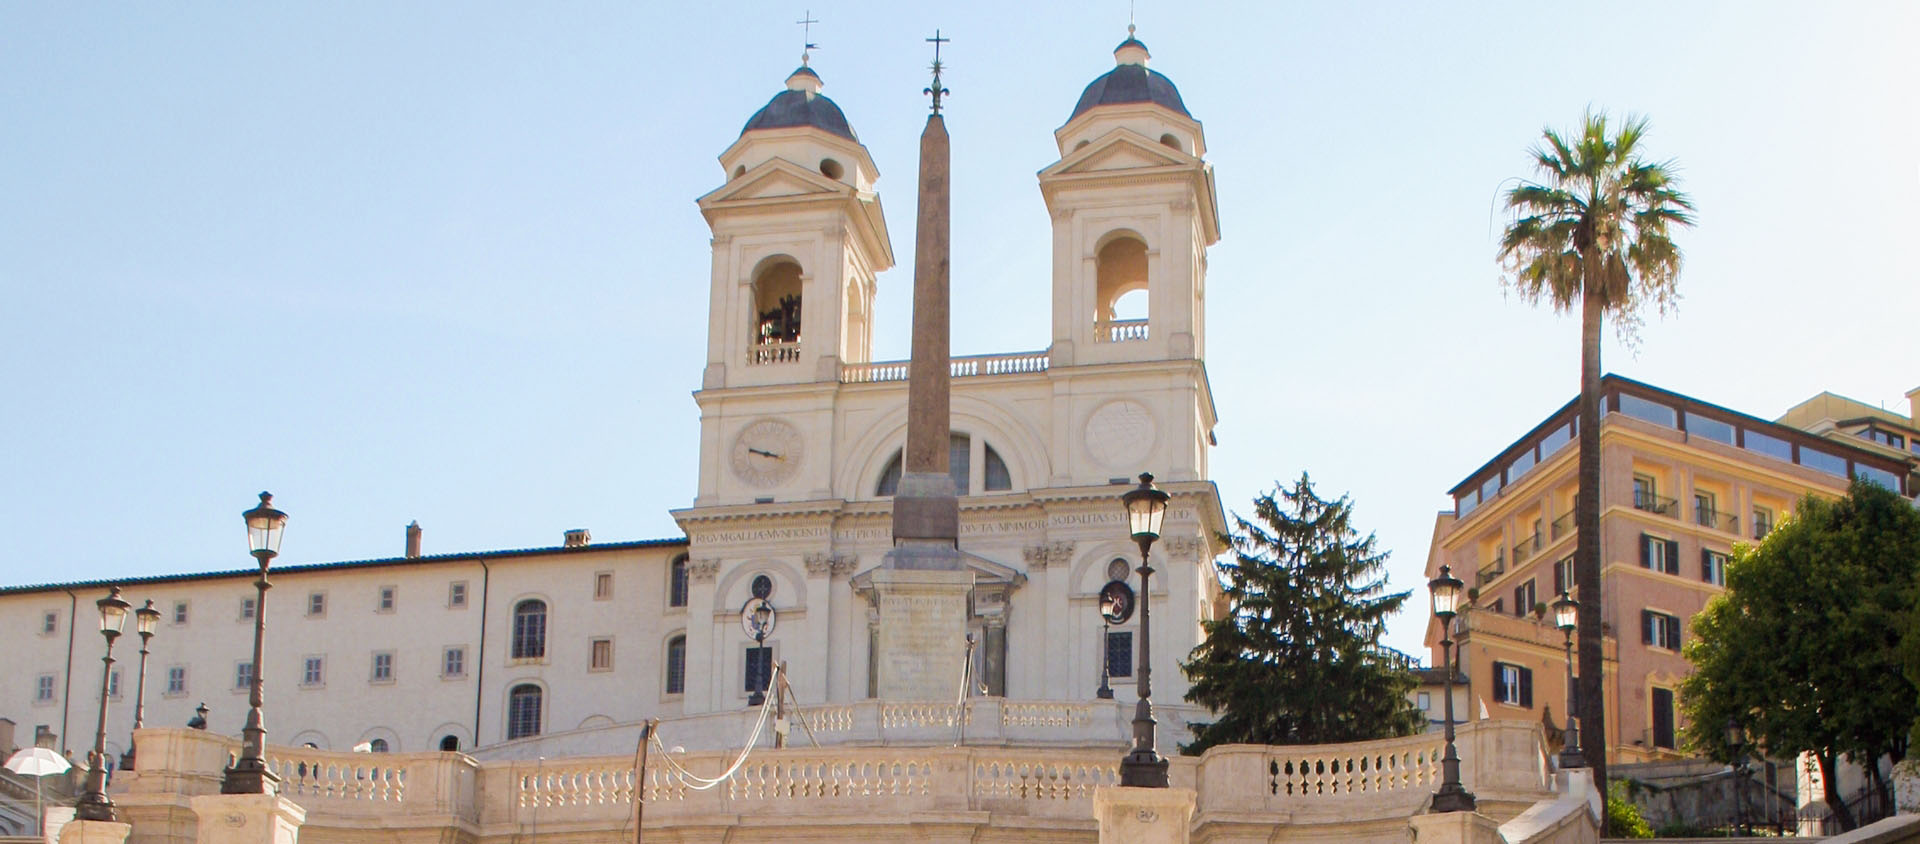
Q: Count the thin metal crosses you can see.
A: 2